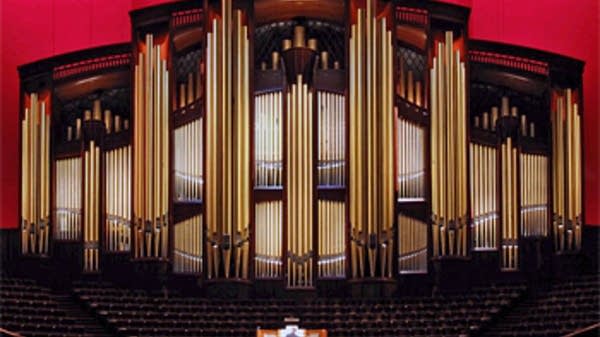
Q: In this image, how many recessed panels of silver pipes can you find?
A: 12